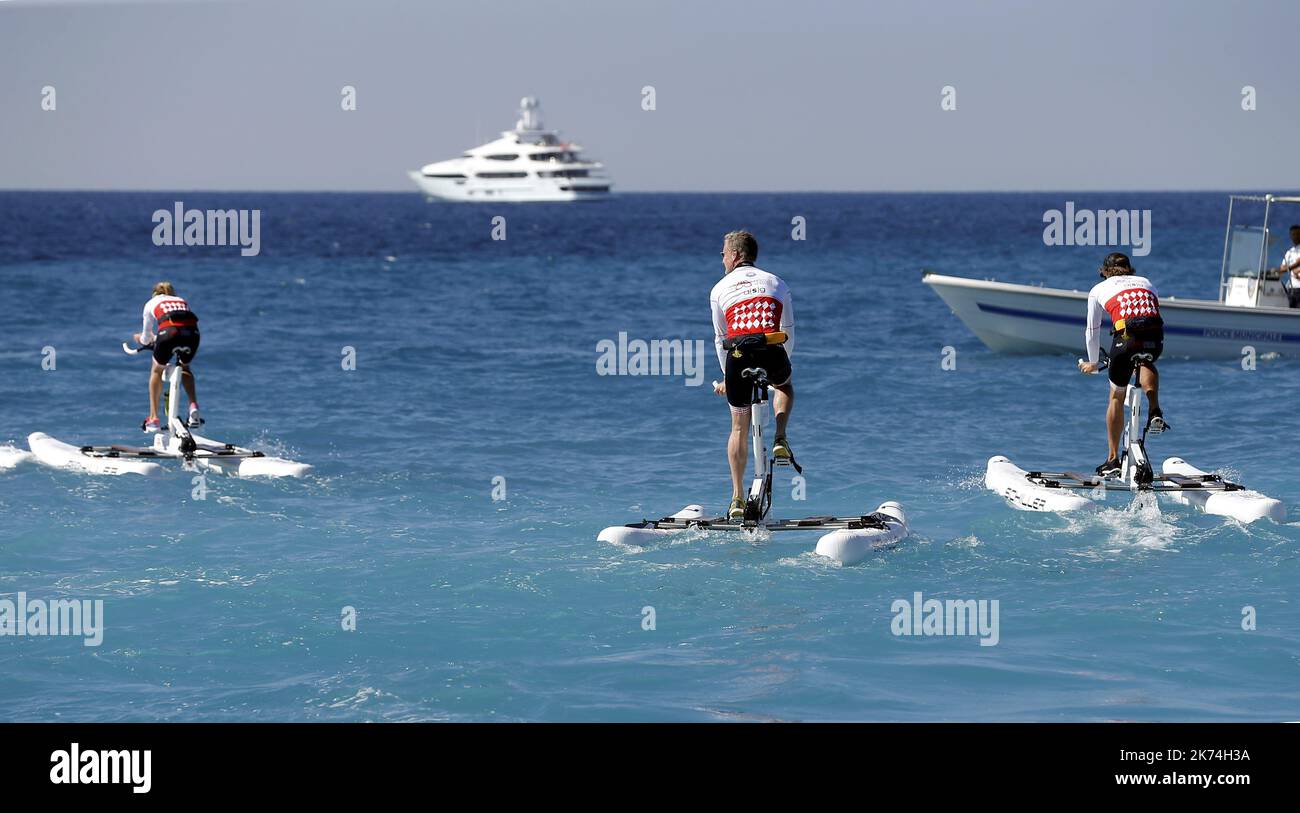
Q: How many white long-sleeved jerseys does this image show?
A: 3